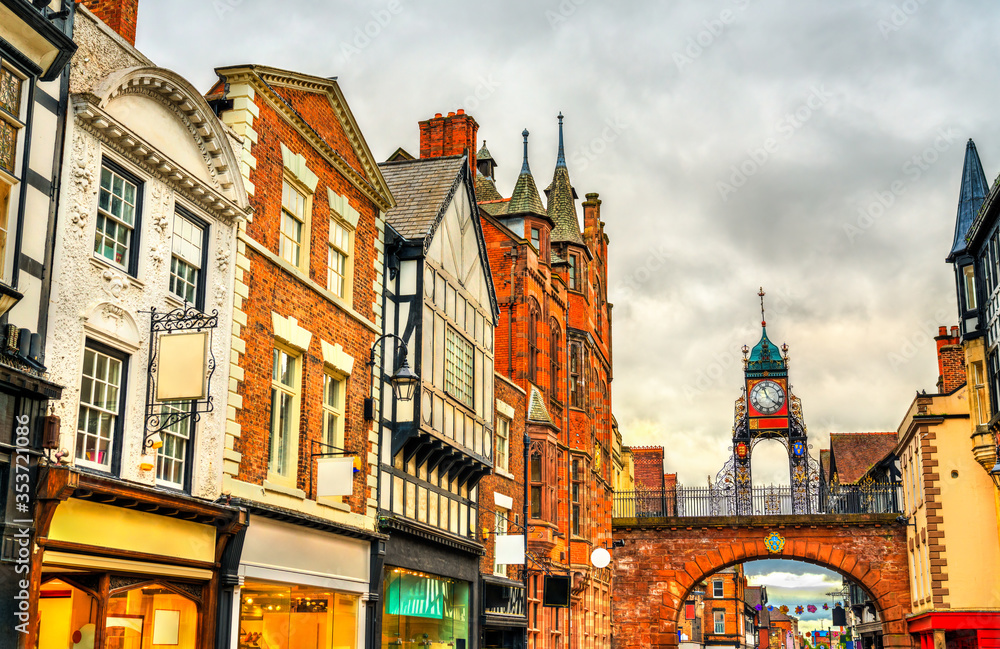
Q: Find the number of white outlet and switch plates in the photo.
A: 0